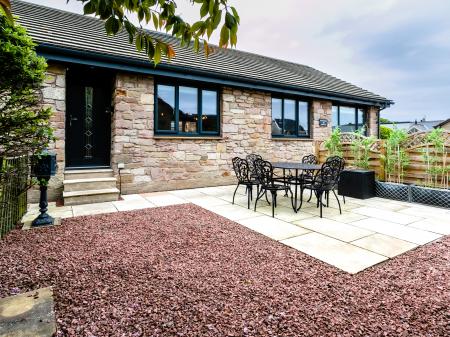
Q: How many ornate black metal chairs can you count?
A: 6